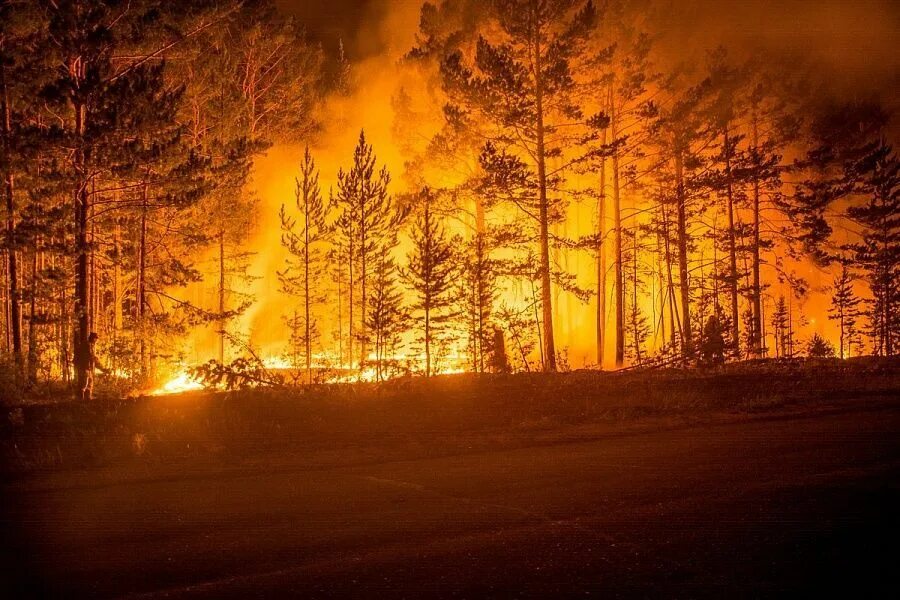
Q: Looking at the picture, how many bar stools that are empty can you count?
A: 0